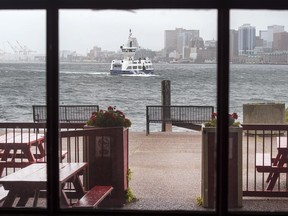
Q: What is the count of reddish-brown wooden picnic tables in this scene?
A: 3